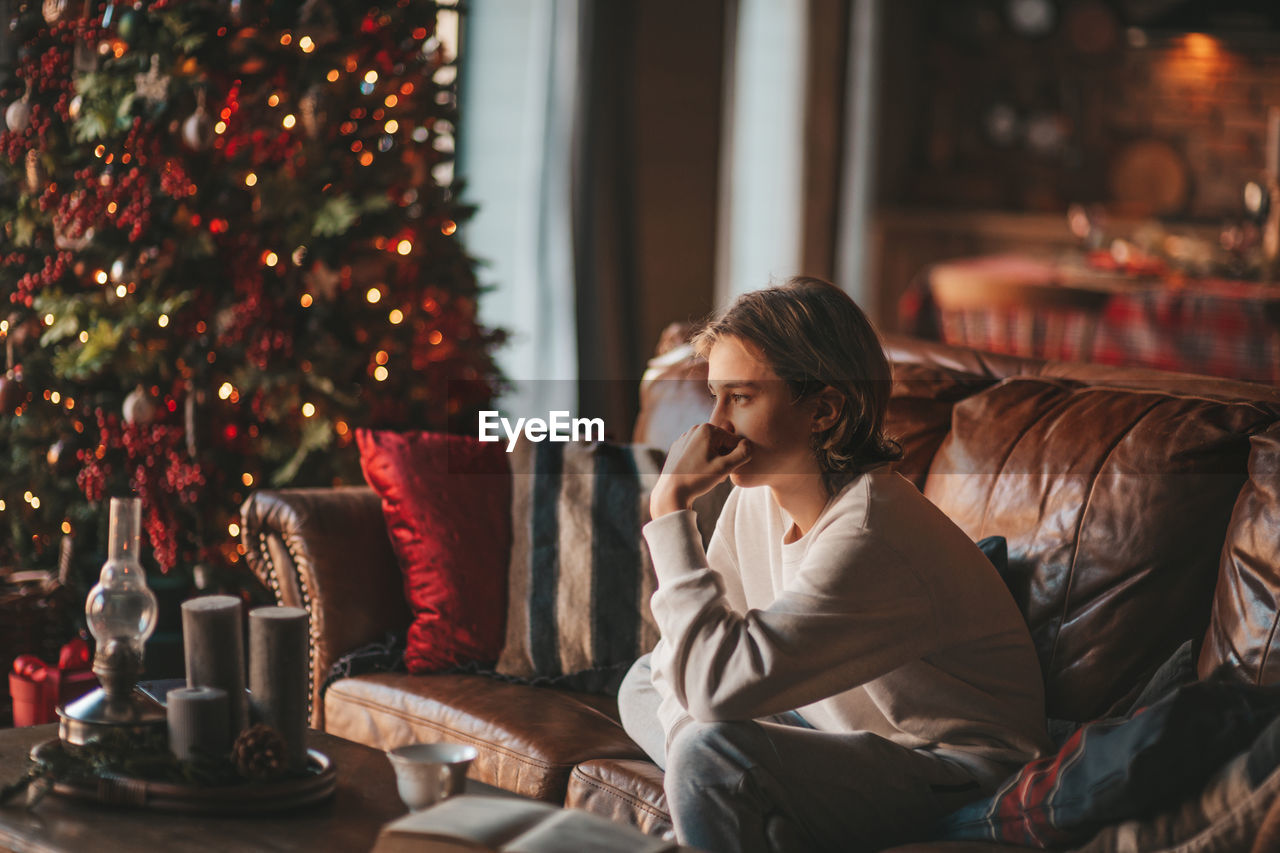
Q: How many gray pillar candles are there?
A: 3